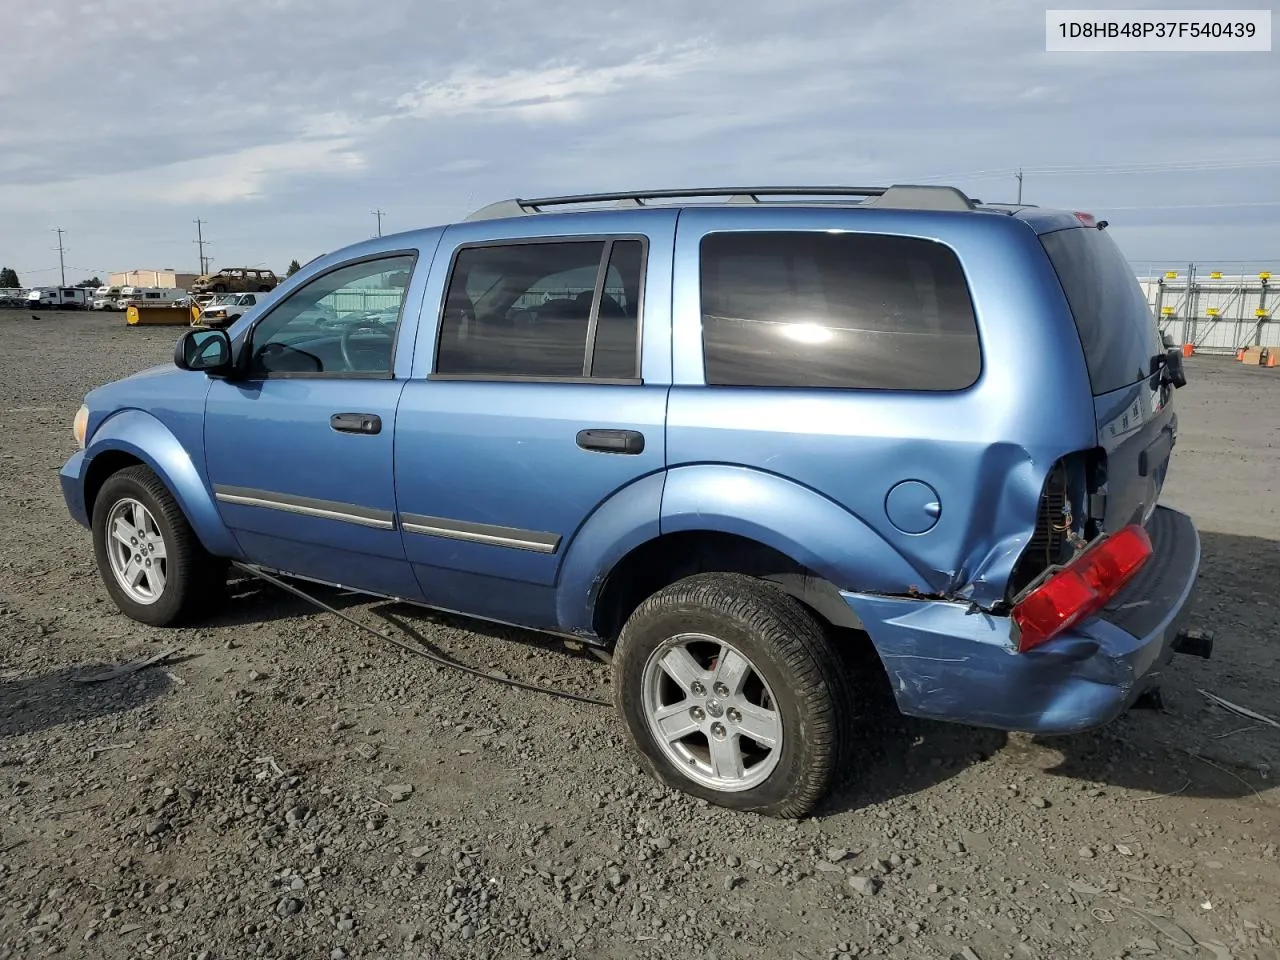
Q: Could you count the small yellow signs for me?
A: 6